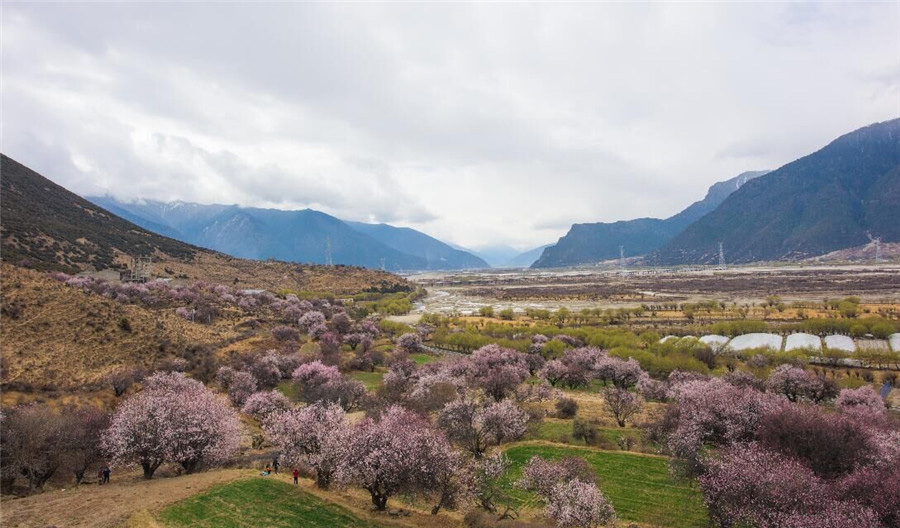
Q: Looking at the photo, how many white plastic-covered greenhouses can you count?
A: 7